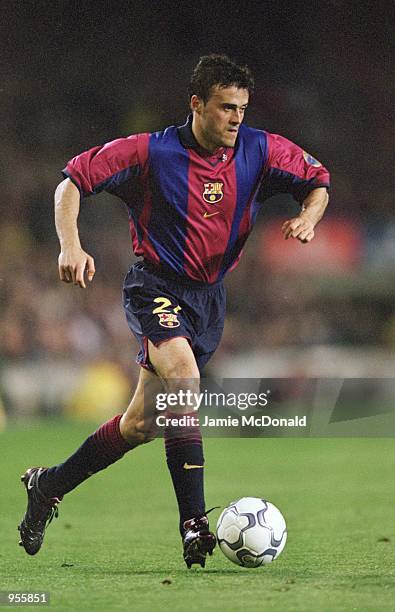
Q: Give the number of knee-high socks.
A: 2